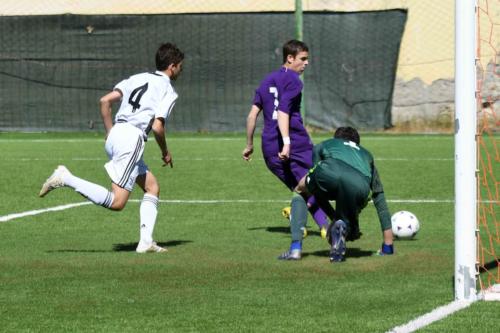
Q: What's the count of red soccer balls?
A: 0